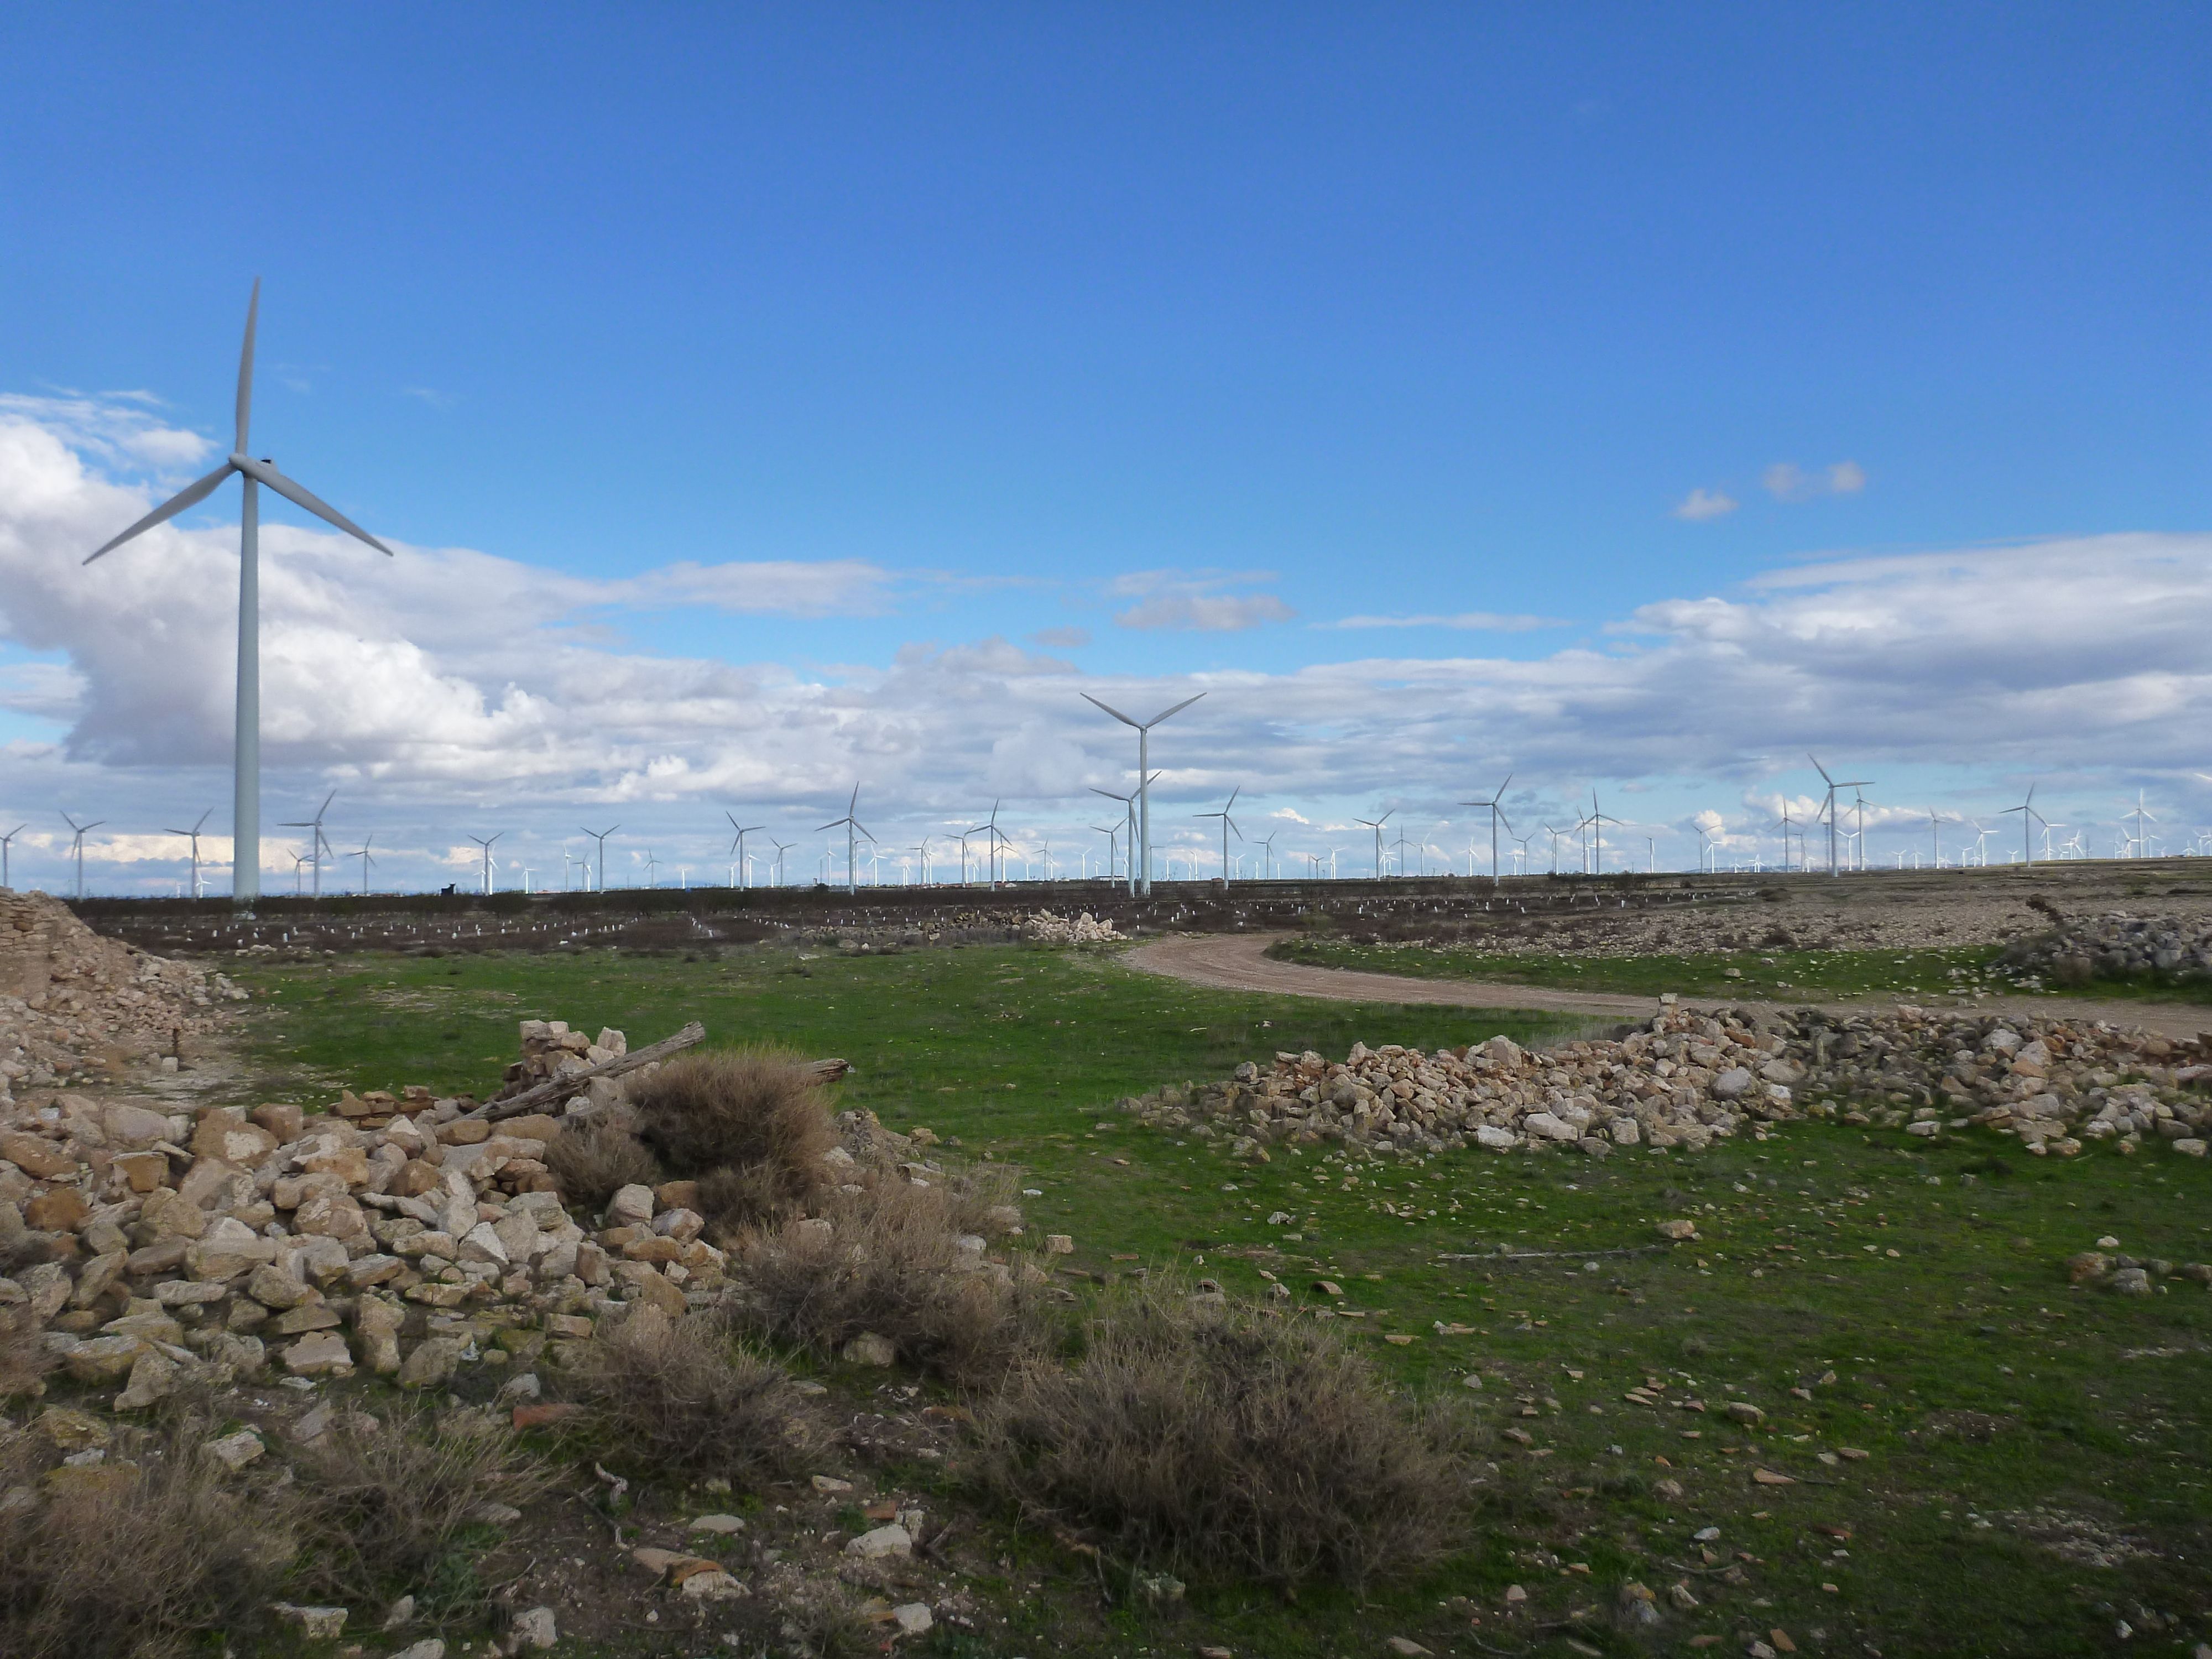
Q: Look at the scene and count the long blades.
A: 3